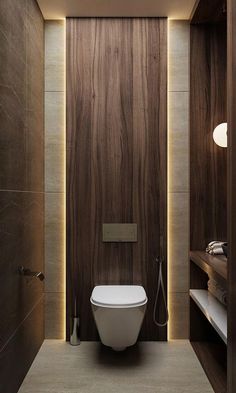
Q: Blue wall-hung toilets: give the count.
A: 0